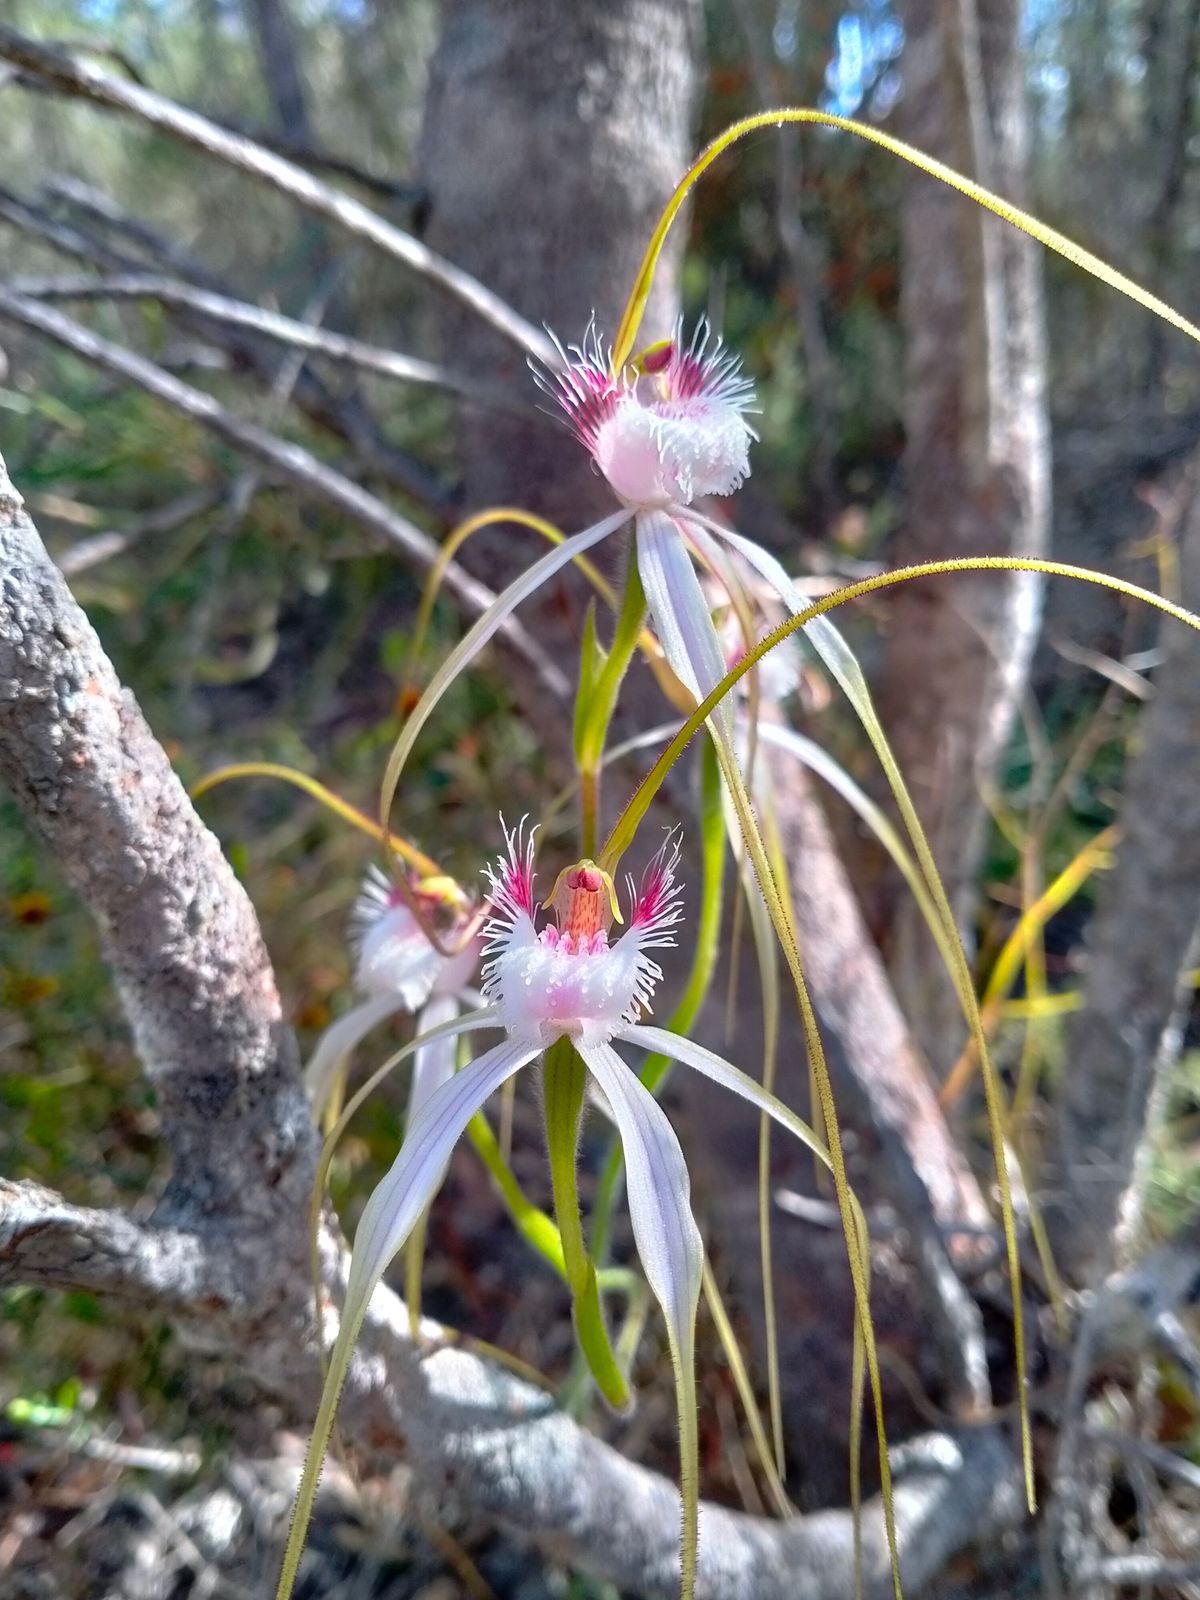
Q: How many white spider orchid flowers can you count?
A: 4